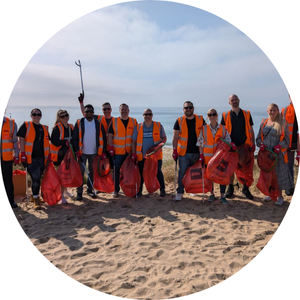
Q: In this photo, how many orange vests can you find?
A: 12